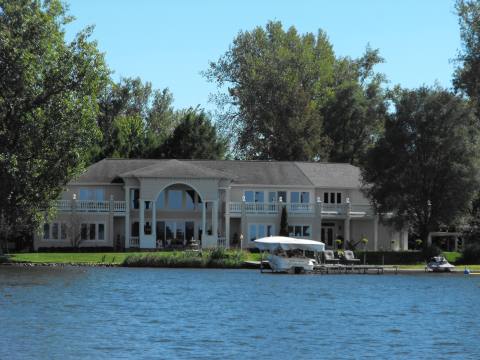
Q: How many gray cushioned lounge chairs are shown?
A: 2